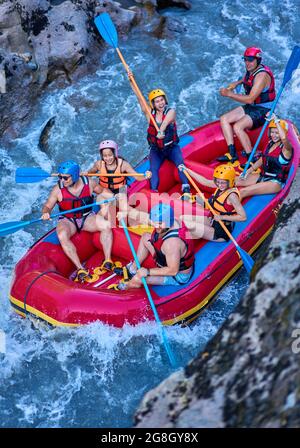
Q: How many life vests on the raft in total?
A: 7